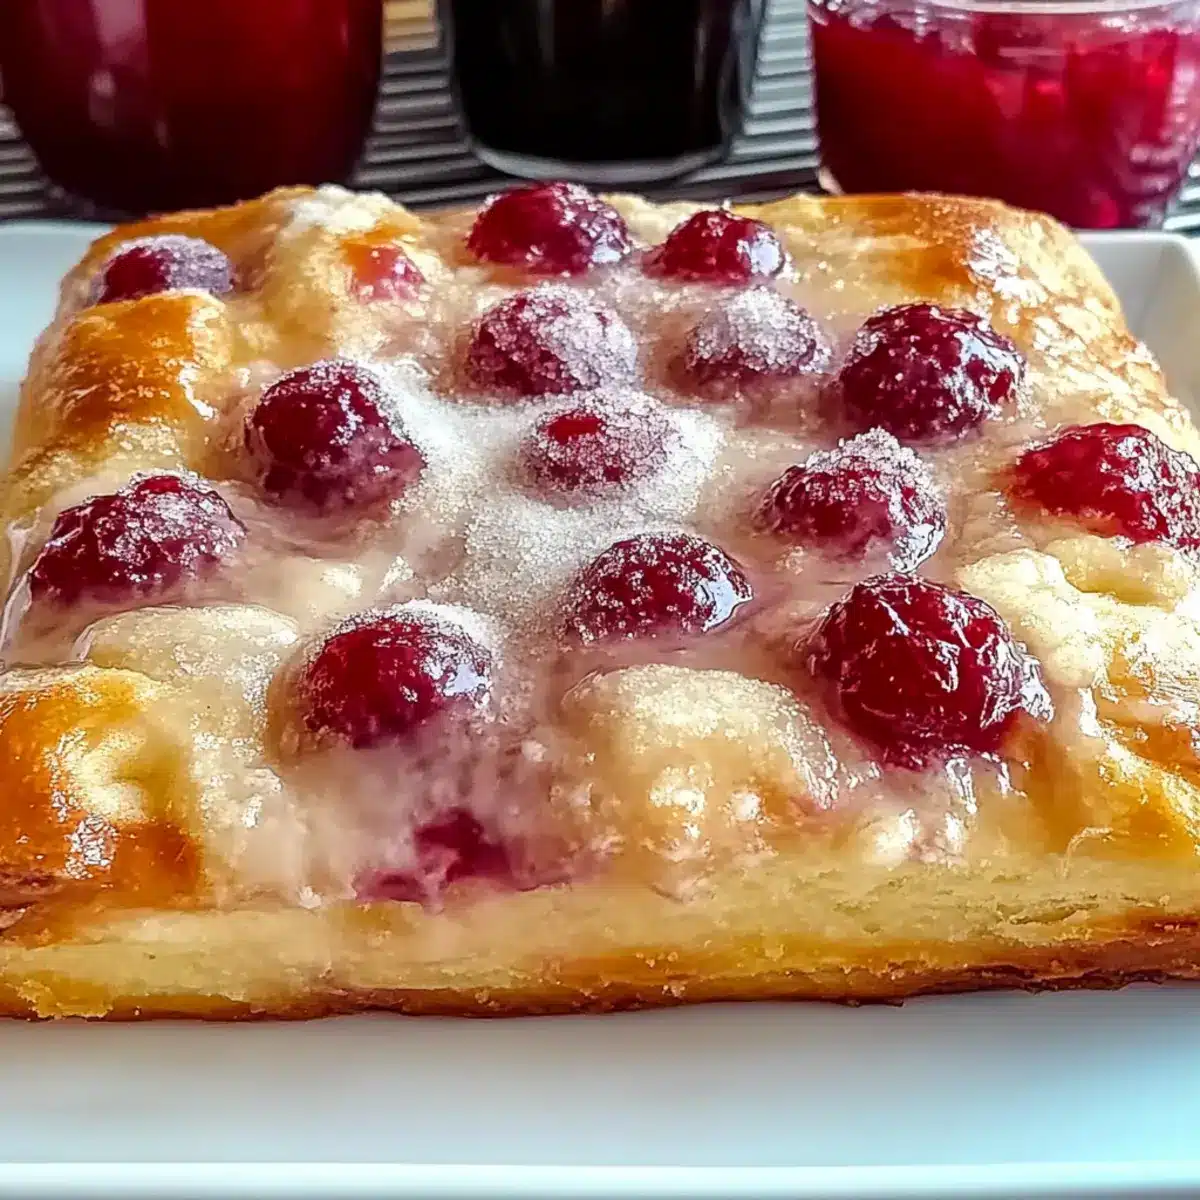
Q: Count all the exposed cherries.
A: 14